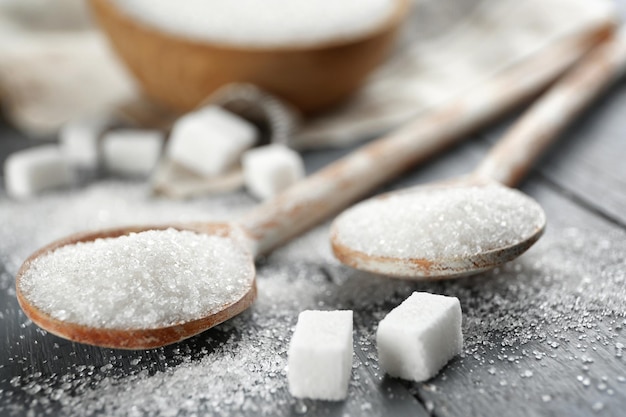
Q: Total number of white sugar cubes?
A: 7